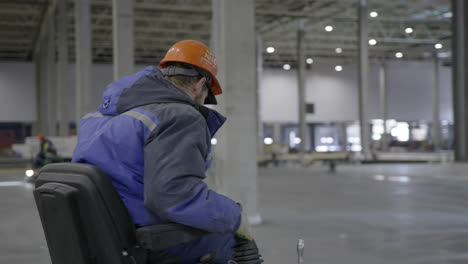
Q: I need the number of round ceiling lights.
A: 11